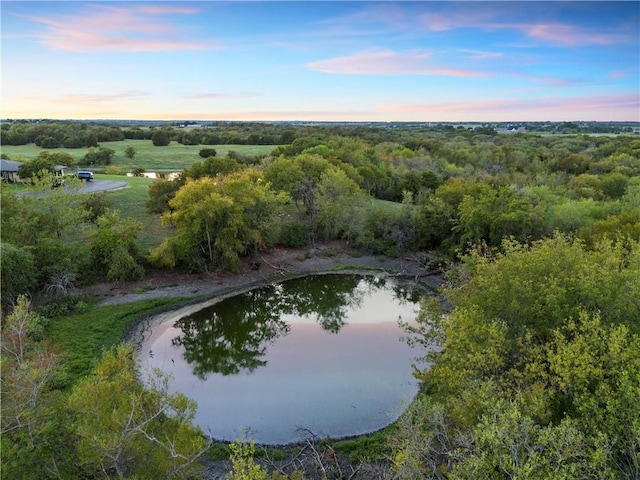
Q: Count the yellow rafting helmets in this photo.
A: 0